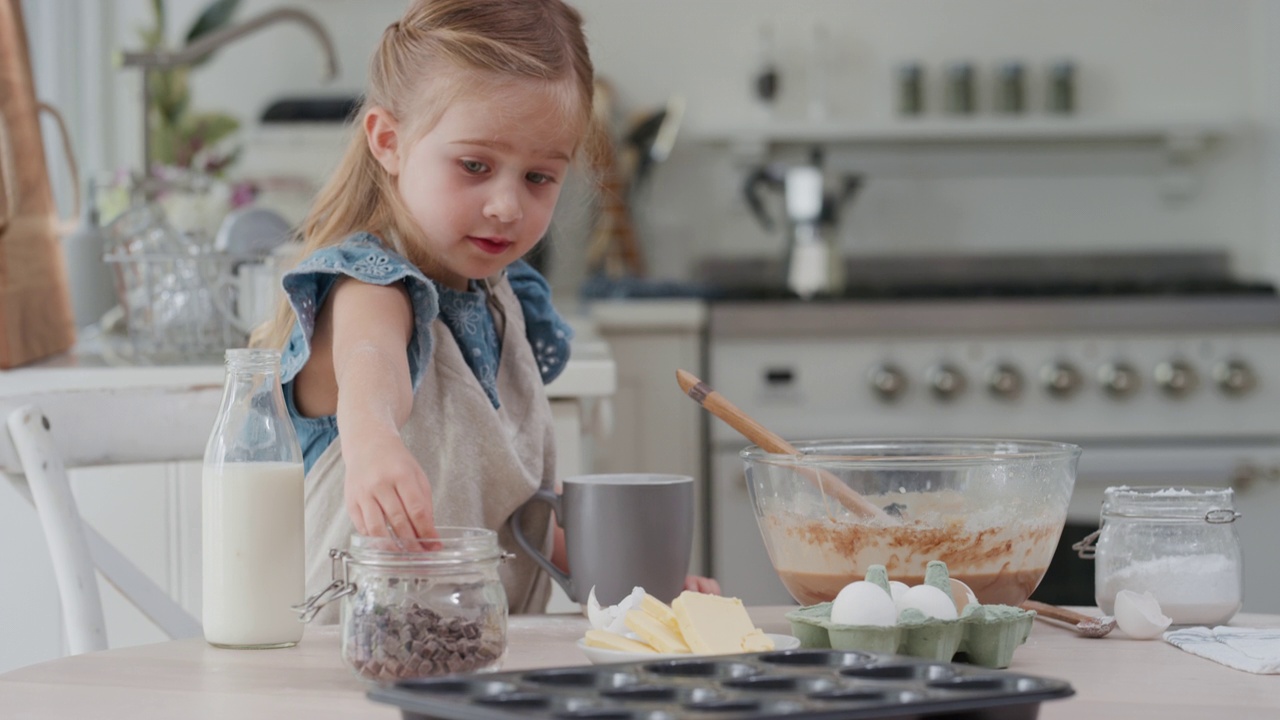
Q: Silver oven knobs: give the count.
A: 7